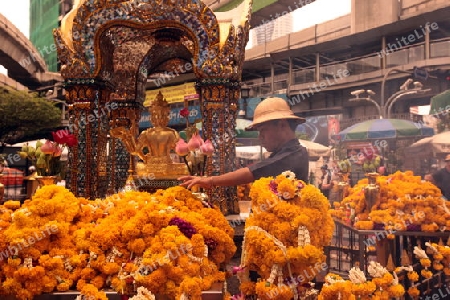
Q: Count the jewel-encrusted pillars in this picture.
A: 3